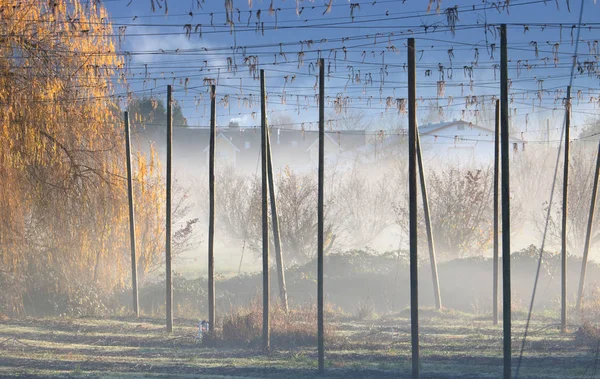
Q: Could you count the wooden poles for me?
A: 12